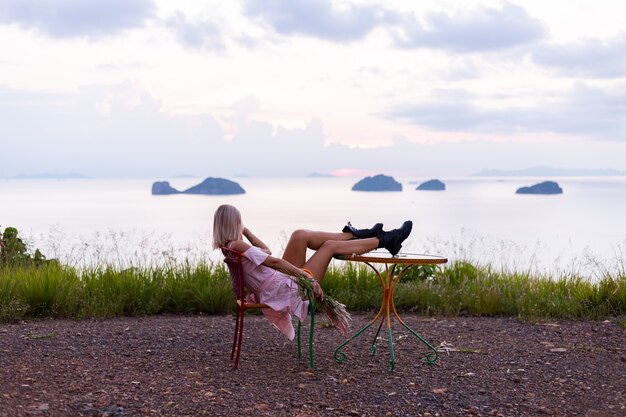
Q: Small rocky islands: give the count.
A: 5